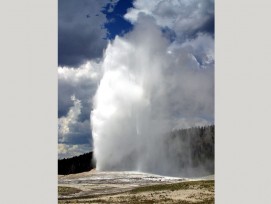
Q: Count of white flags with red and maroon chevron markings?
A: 0